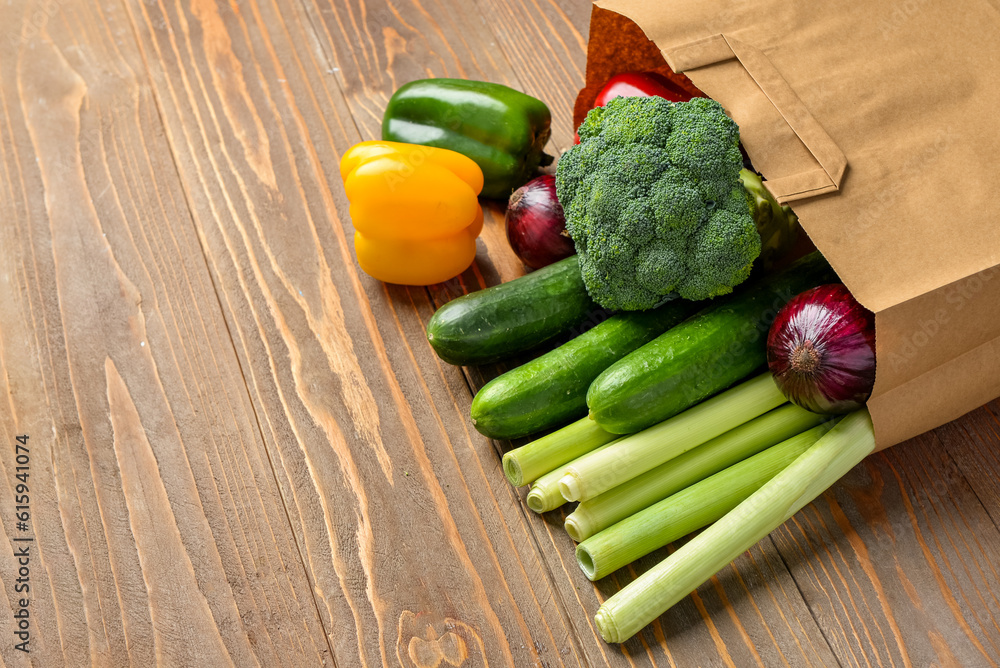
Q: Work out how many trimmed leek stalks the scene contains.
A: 6